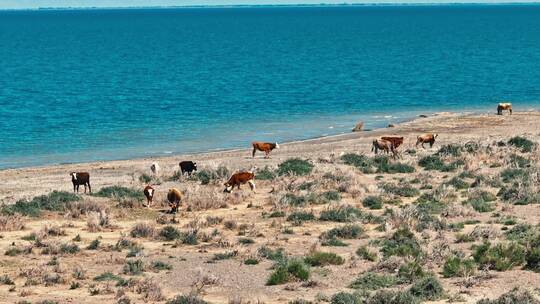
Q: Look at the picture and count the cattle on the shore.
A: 11